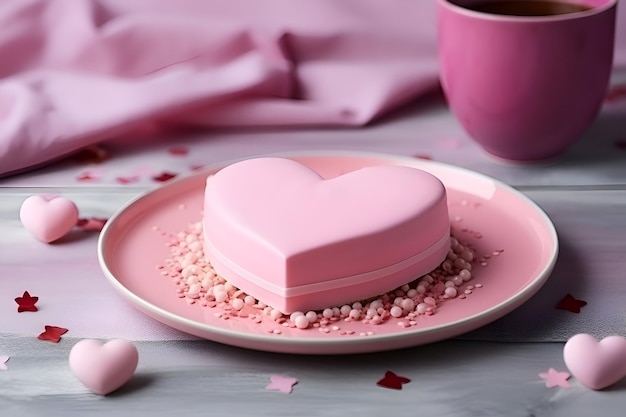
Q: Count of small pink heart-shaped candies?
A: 3